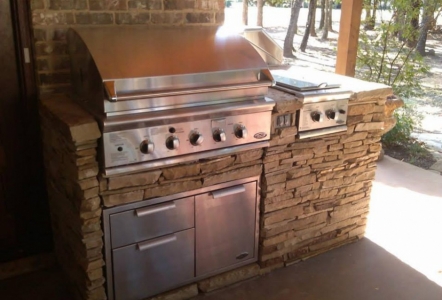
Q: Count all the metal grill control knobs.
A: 7